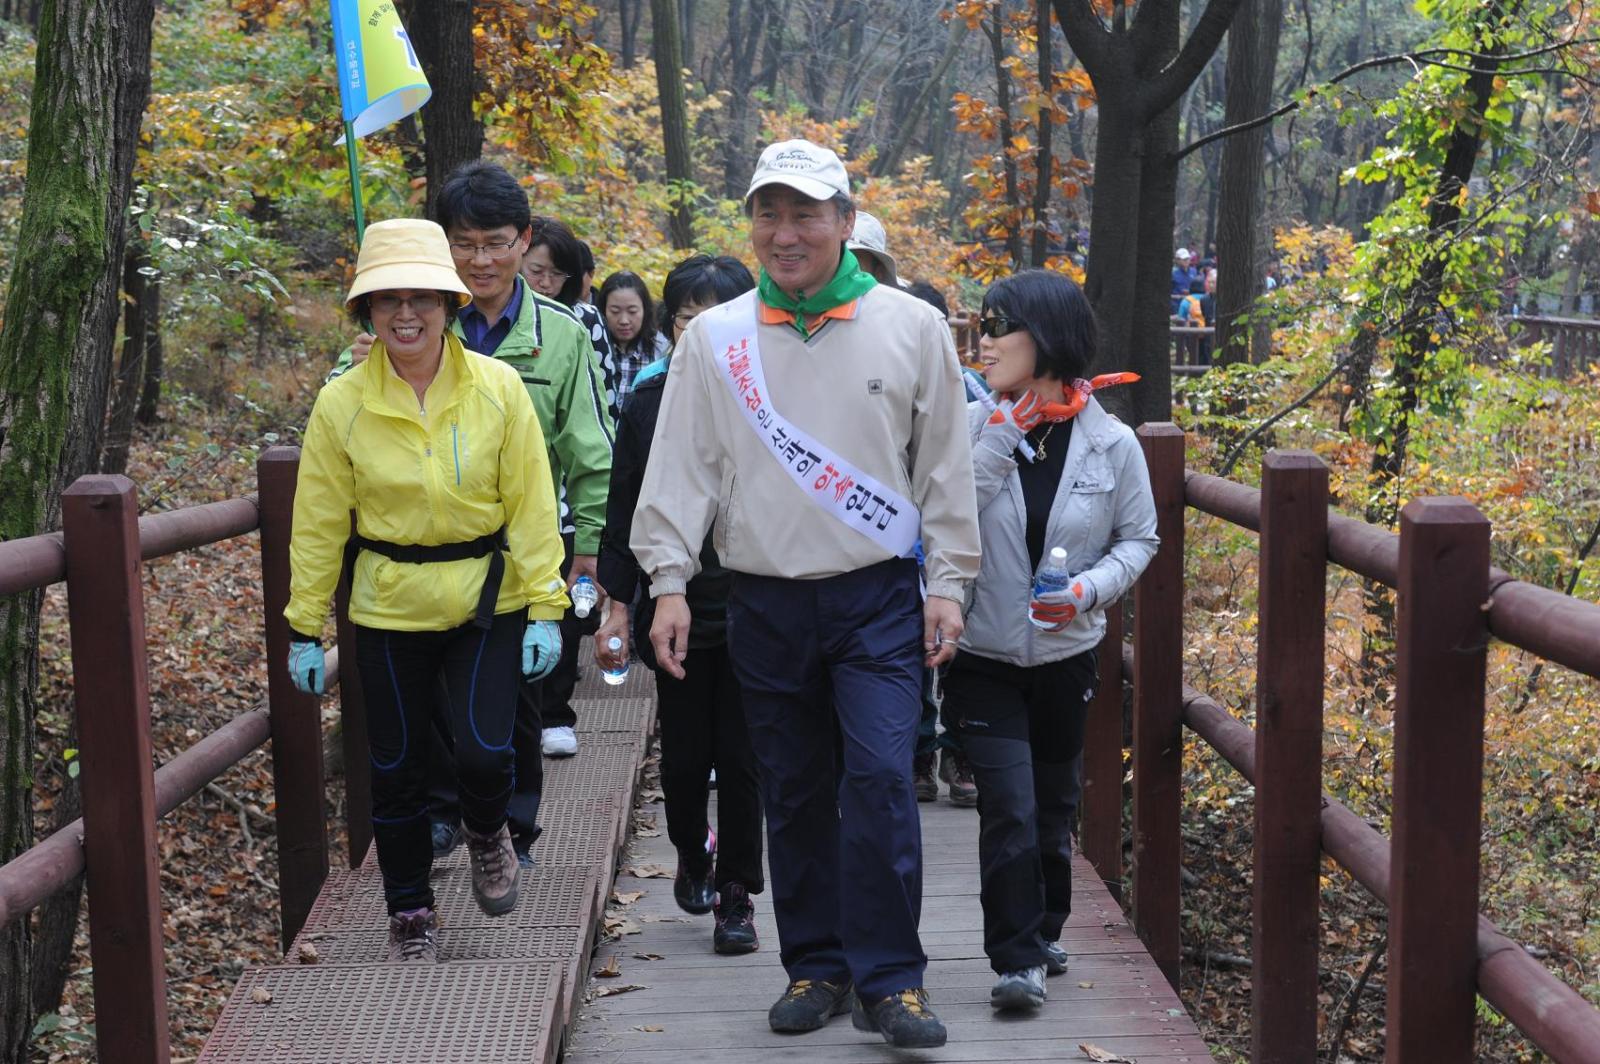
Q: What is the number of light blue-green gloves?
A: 2